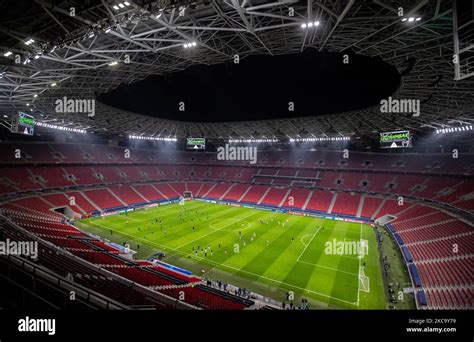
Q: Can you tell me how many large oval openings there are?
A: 1